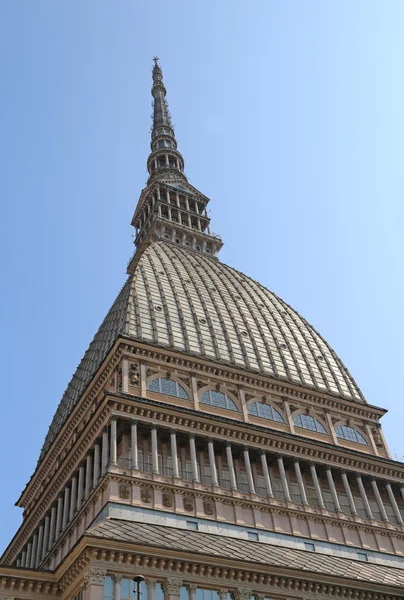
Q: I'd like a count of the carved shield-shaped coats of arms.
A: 5